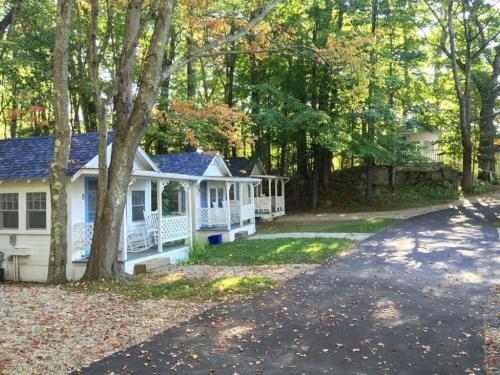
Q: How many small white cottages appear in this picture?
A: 3